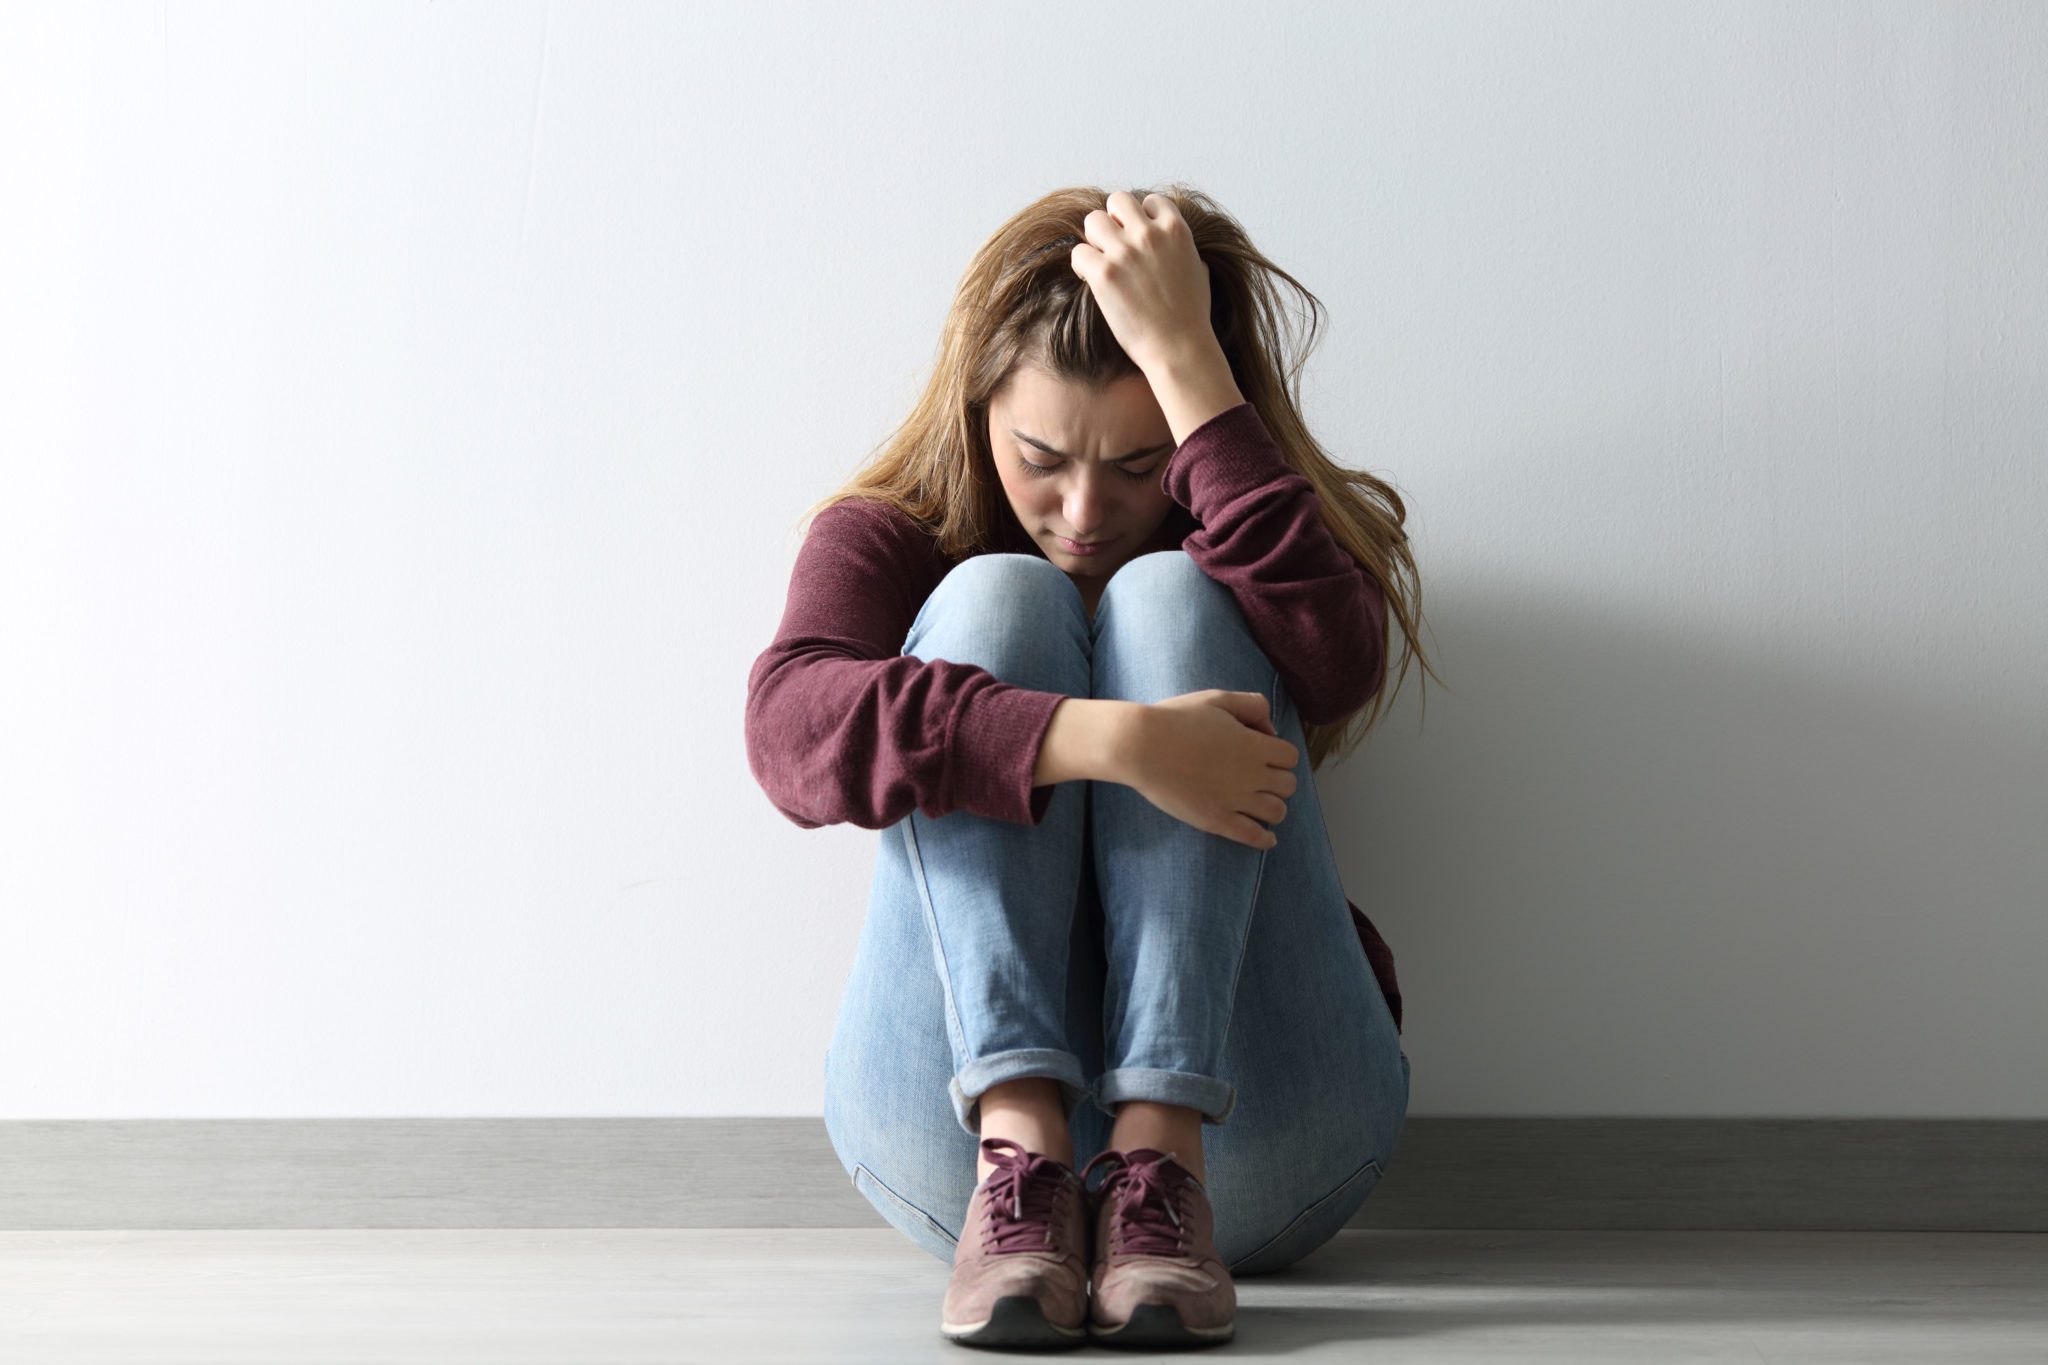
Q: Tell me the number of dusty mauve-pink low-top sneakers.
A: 2